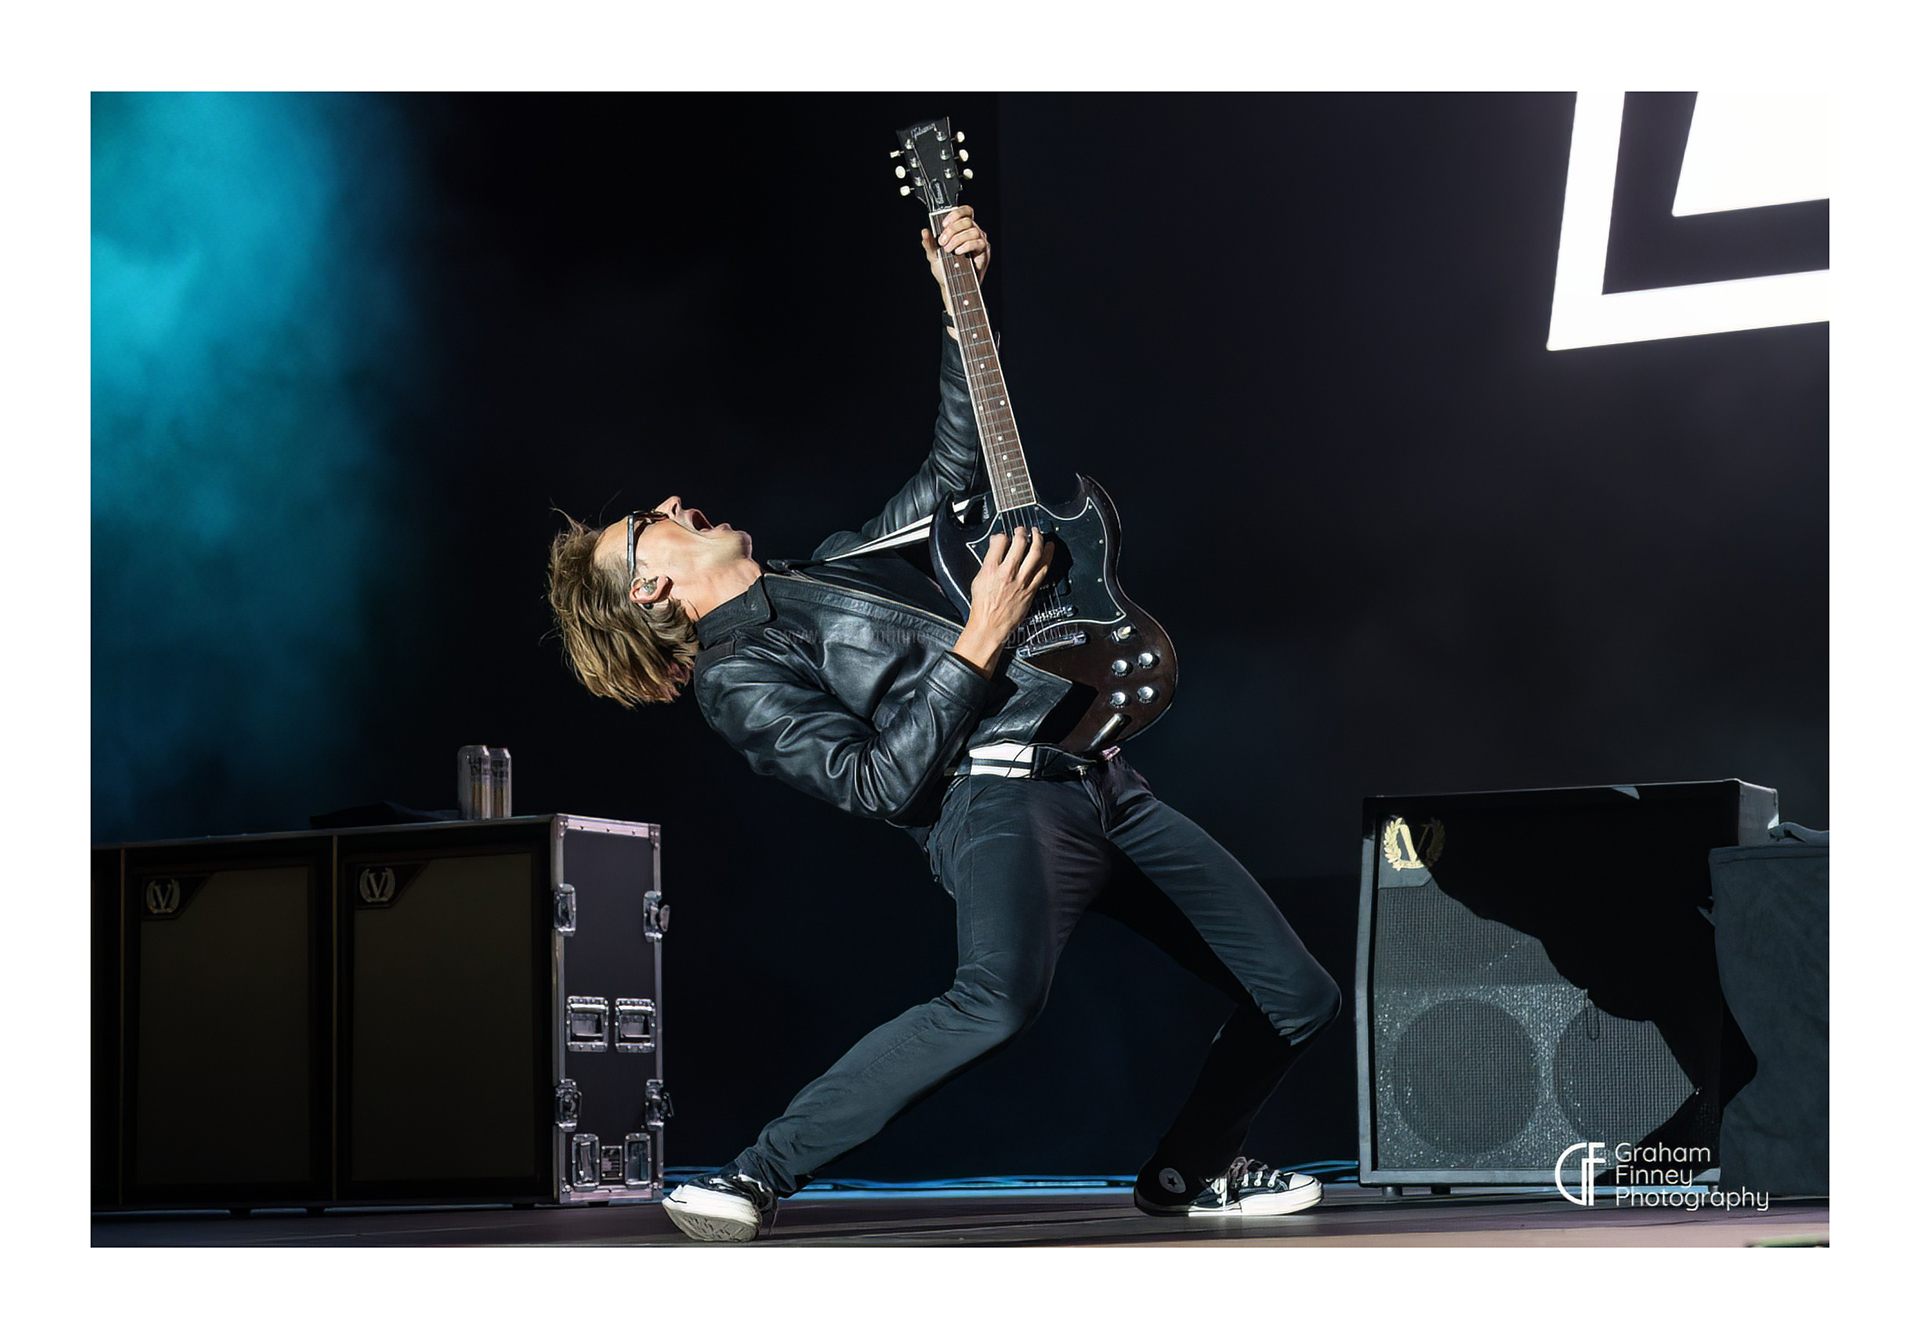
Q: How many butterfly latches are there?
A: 4